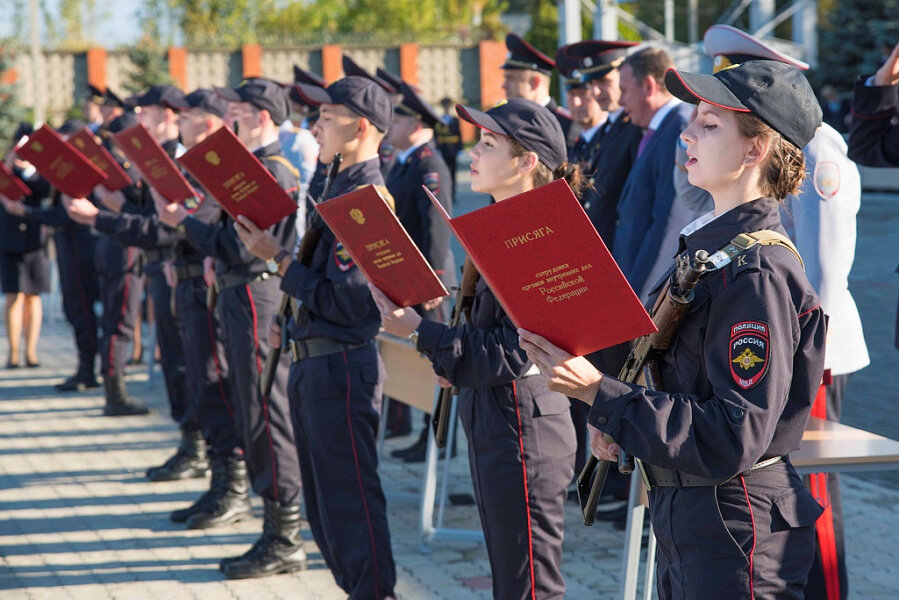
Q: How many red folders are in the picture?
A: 7